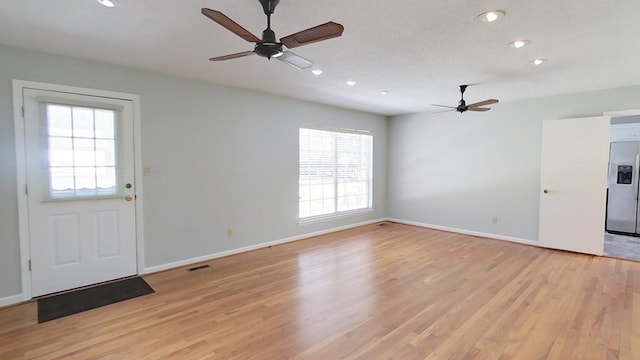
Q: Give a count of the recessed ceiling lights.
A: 7